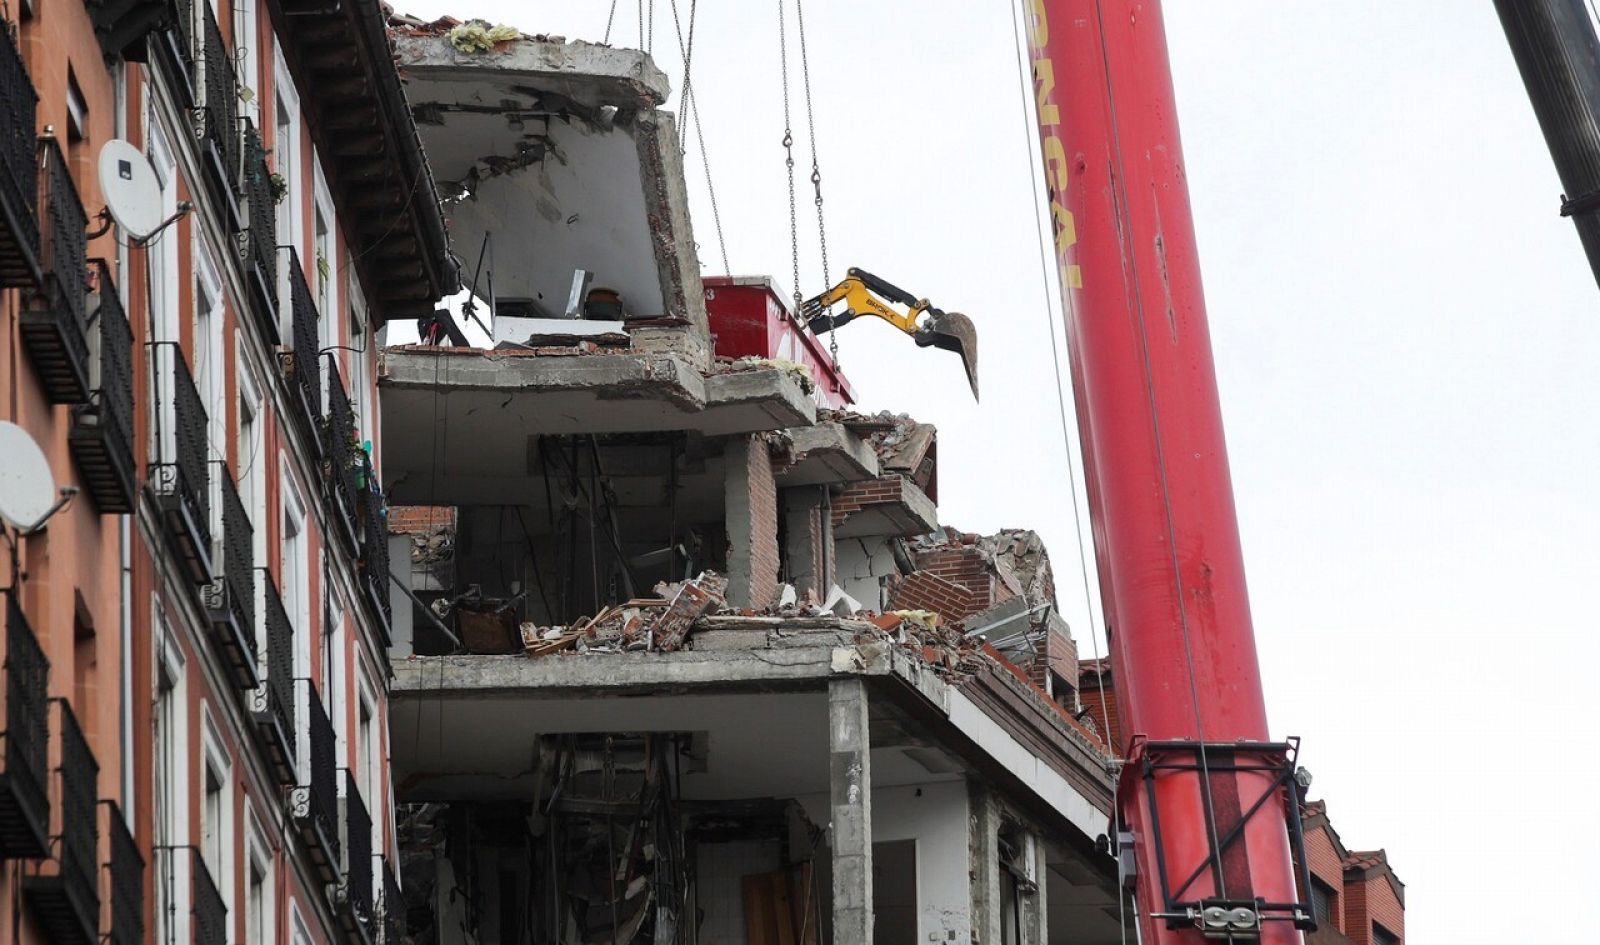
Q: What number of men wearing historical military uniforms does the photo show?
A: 0